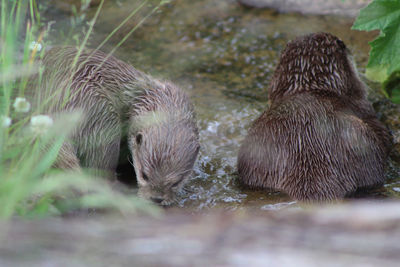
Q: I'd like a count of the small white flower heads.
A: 4